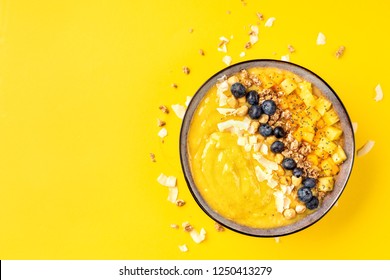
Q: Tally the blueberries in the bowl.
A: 12